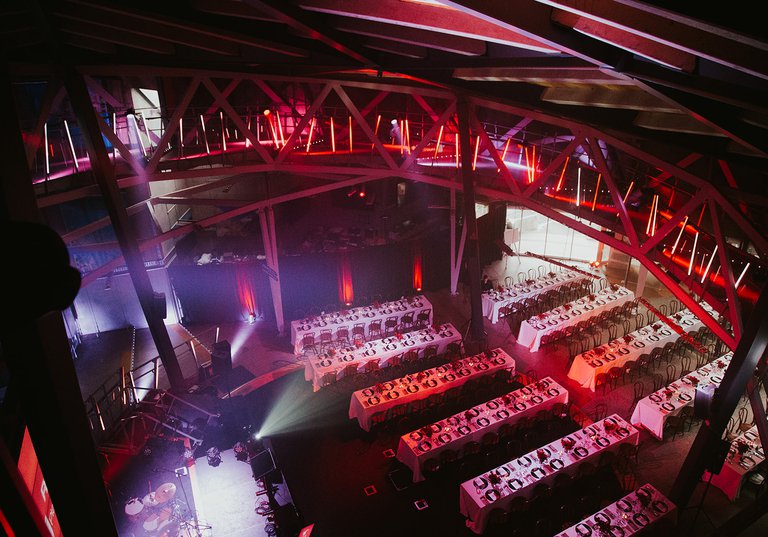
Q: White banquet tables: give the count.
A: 11